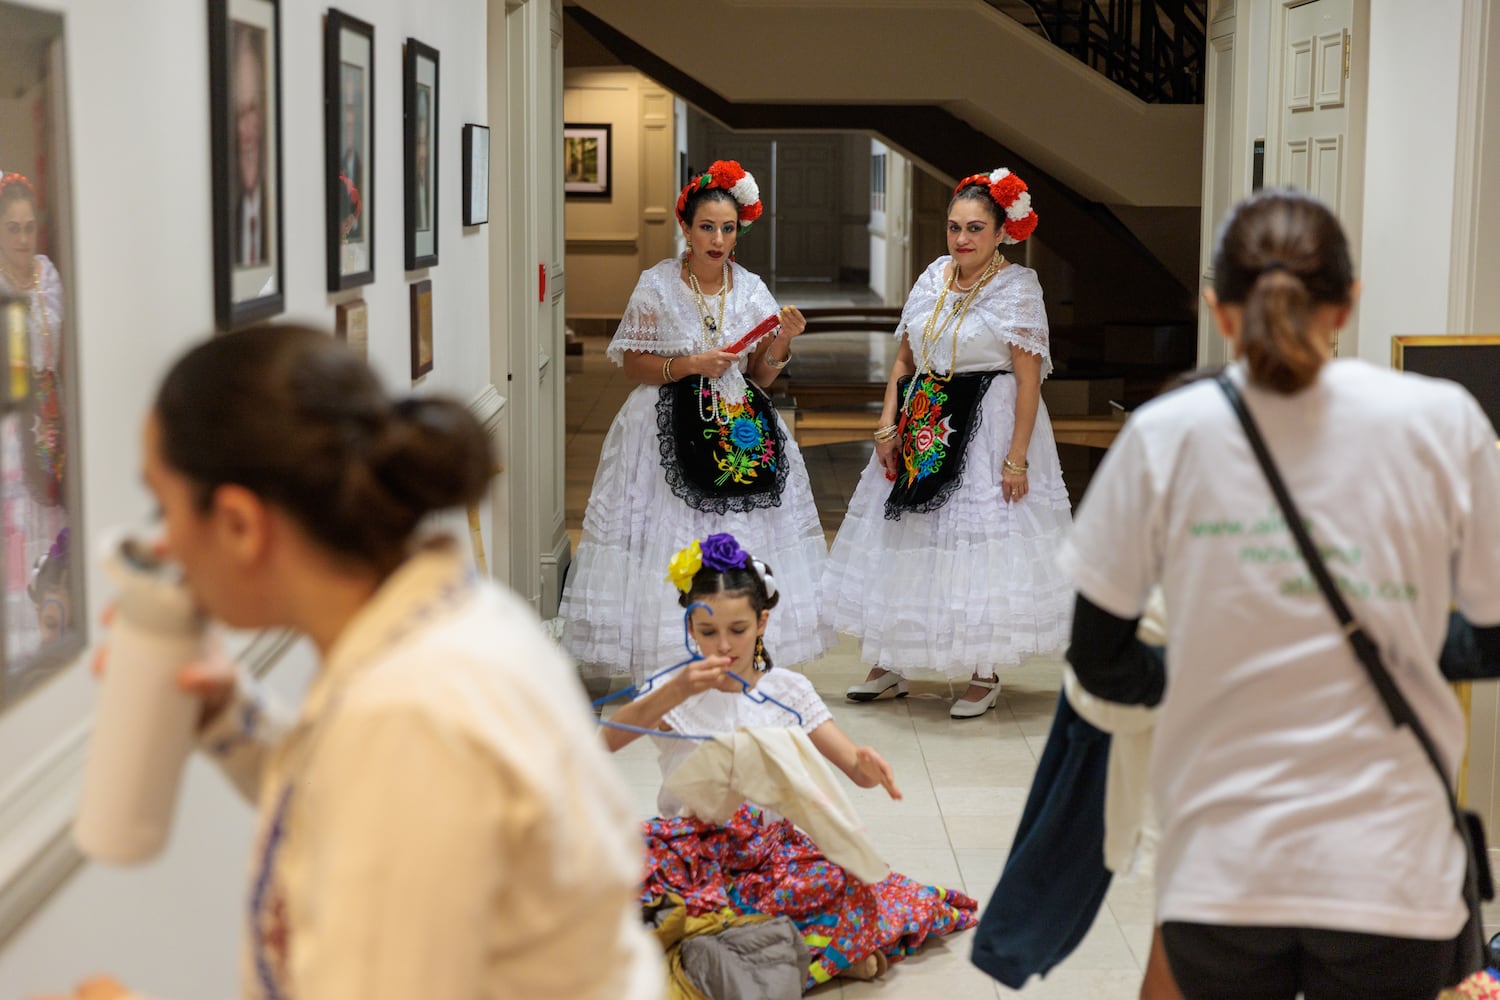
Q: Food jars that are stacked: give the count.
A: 0